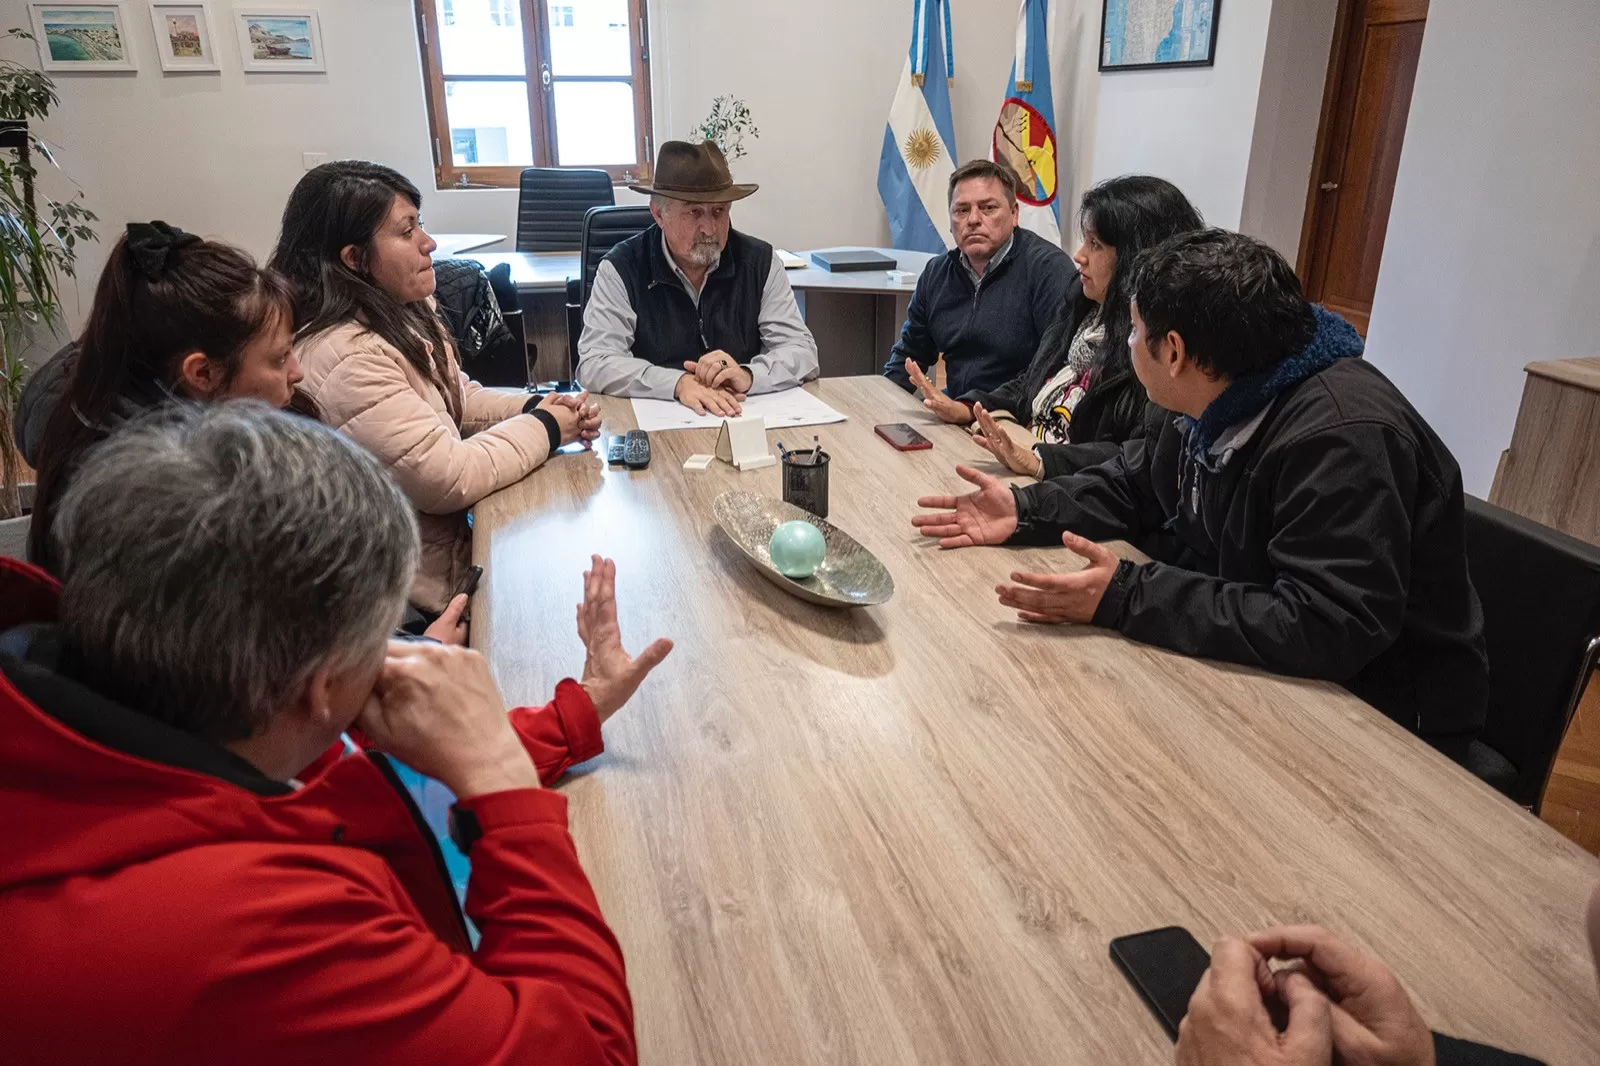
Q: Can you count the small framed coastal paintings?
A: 3